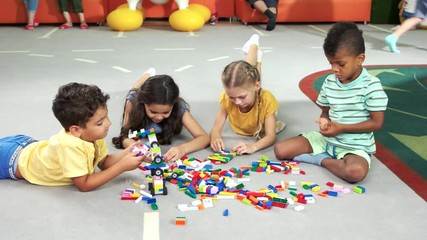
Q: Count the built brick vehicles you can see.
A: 1